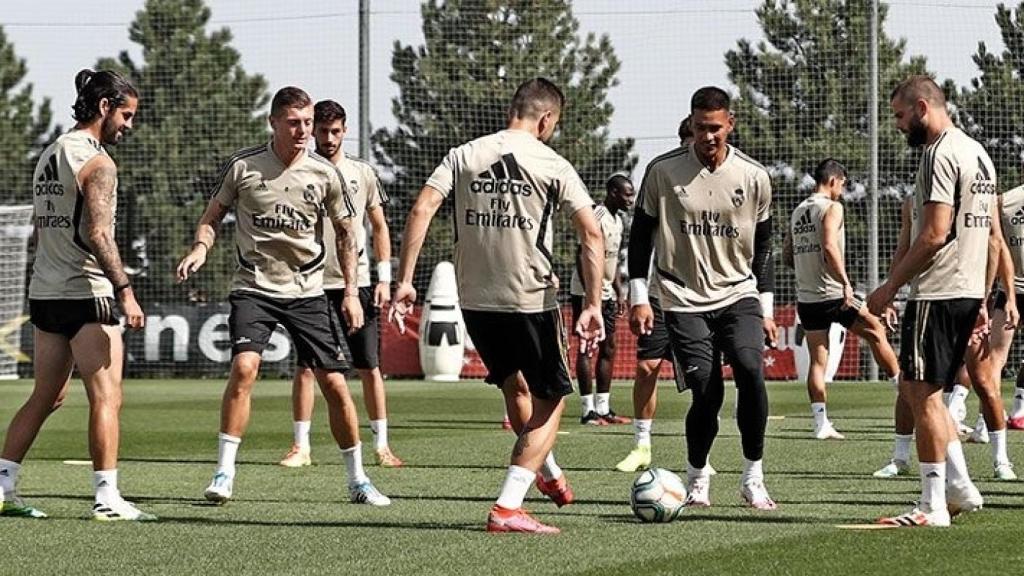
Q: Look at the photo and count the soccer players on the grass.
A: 11